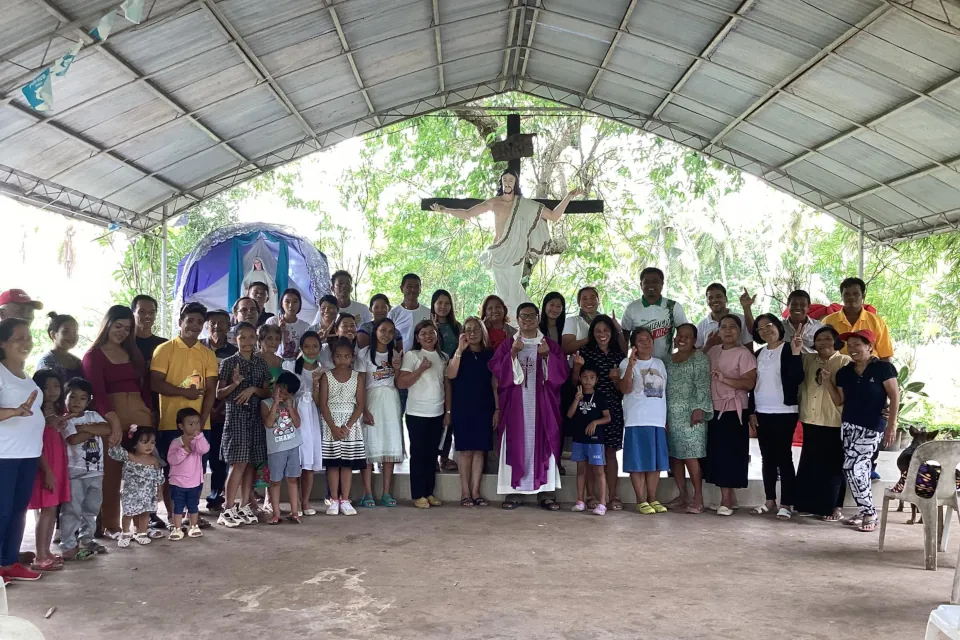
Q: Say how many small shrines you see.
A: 1